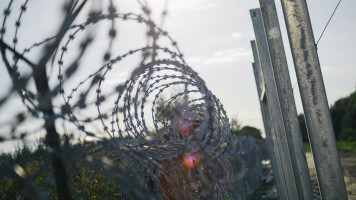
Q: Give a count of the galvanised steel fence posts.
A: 5